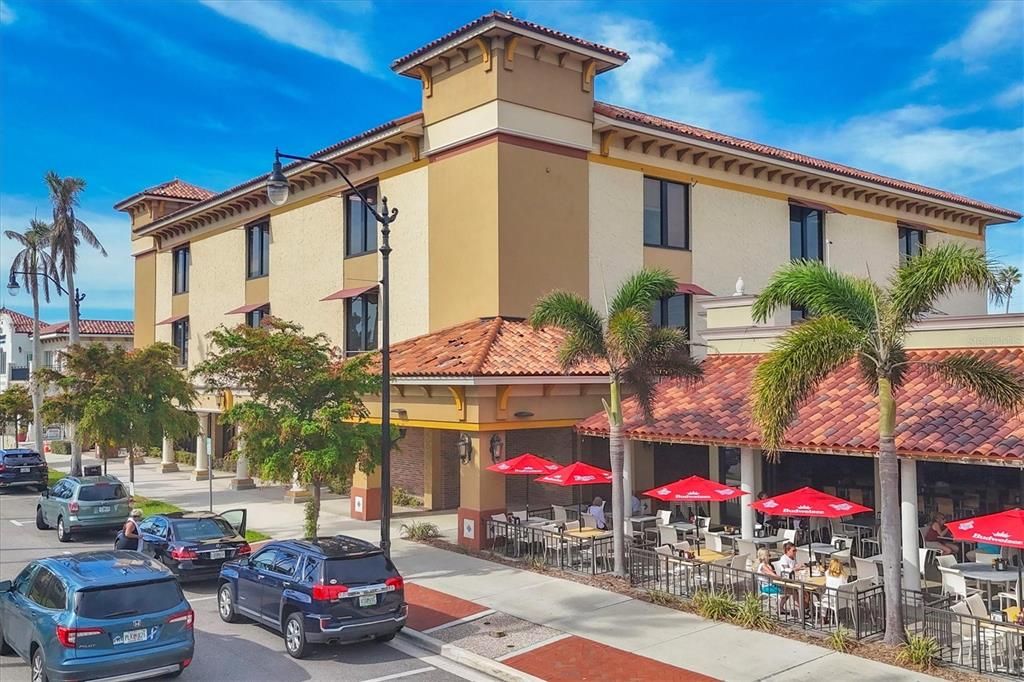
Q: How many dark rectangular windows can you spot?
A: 11